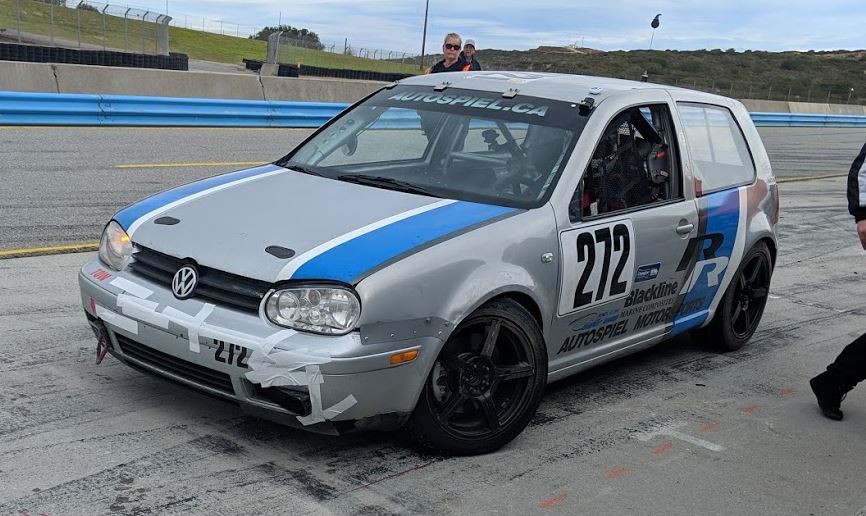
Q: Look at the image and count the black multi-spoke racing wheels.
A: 2